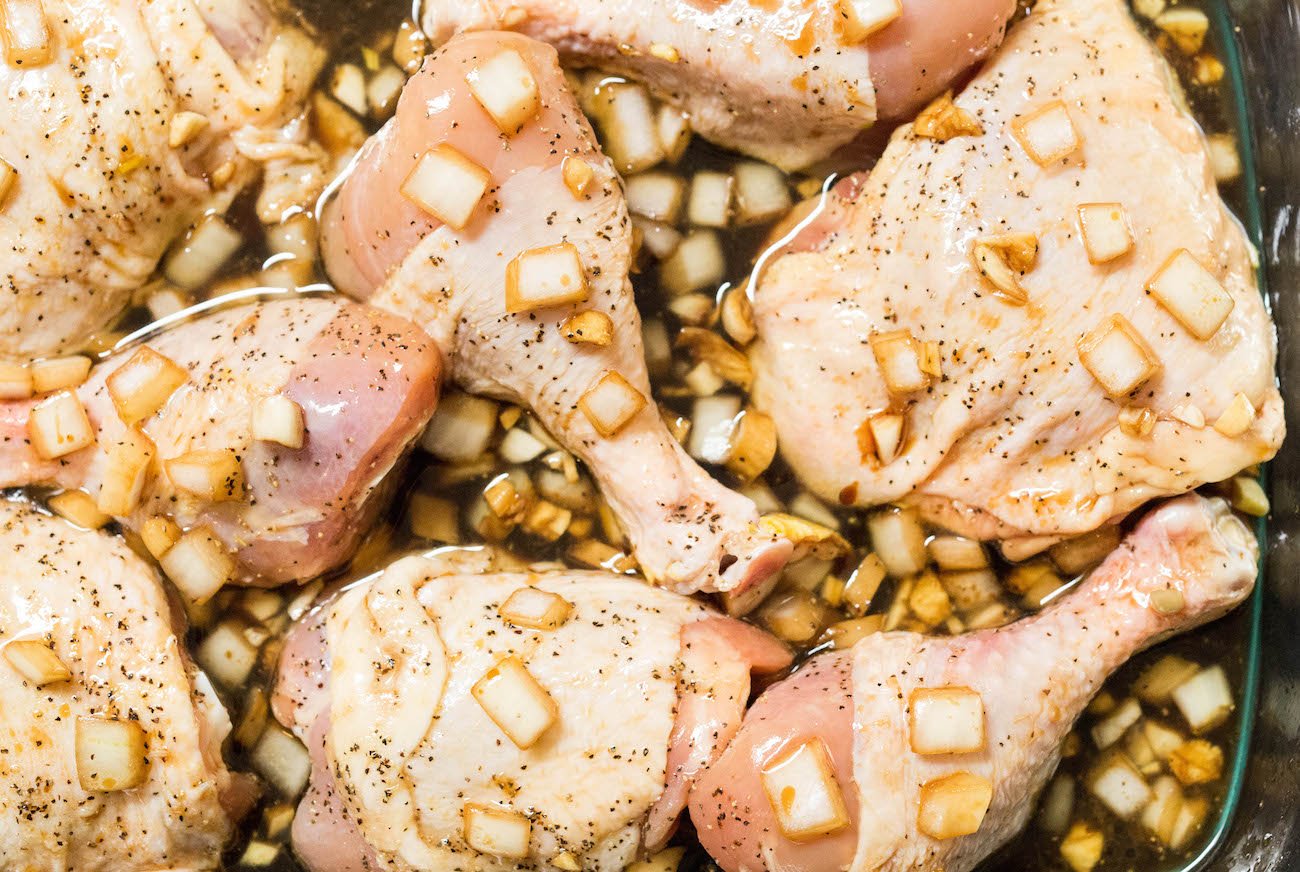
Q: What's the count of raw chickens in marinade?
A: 8